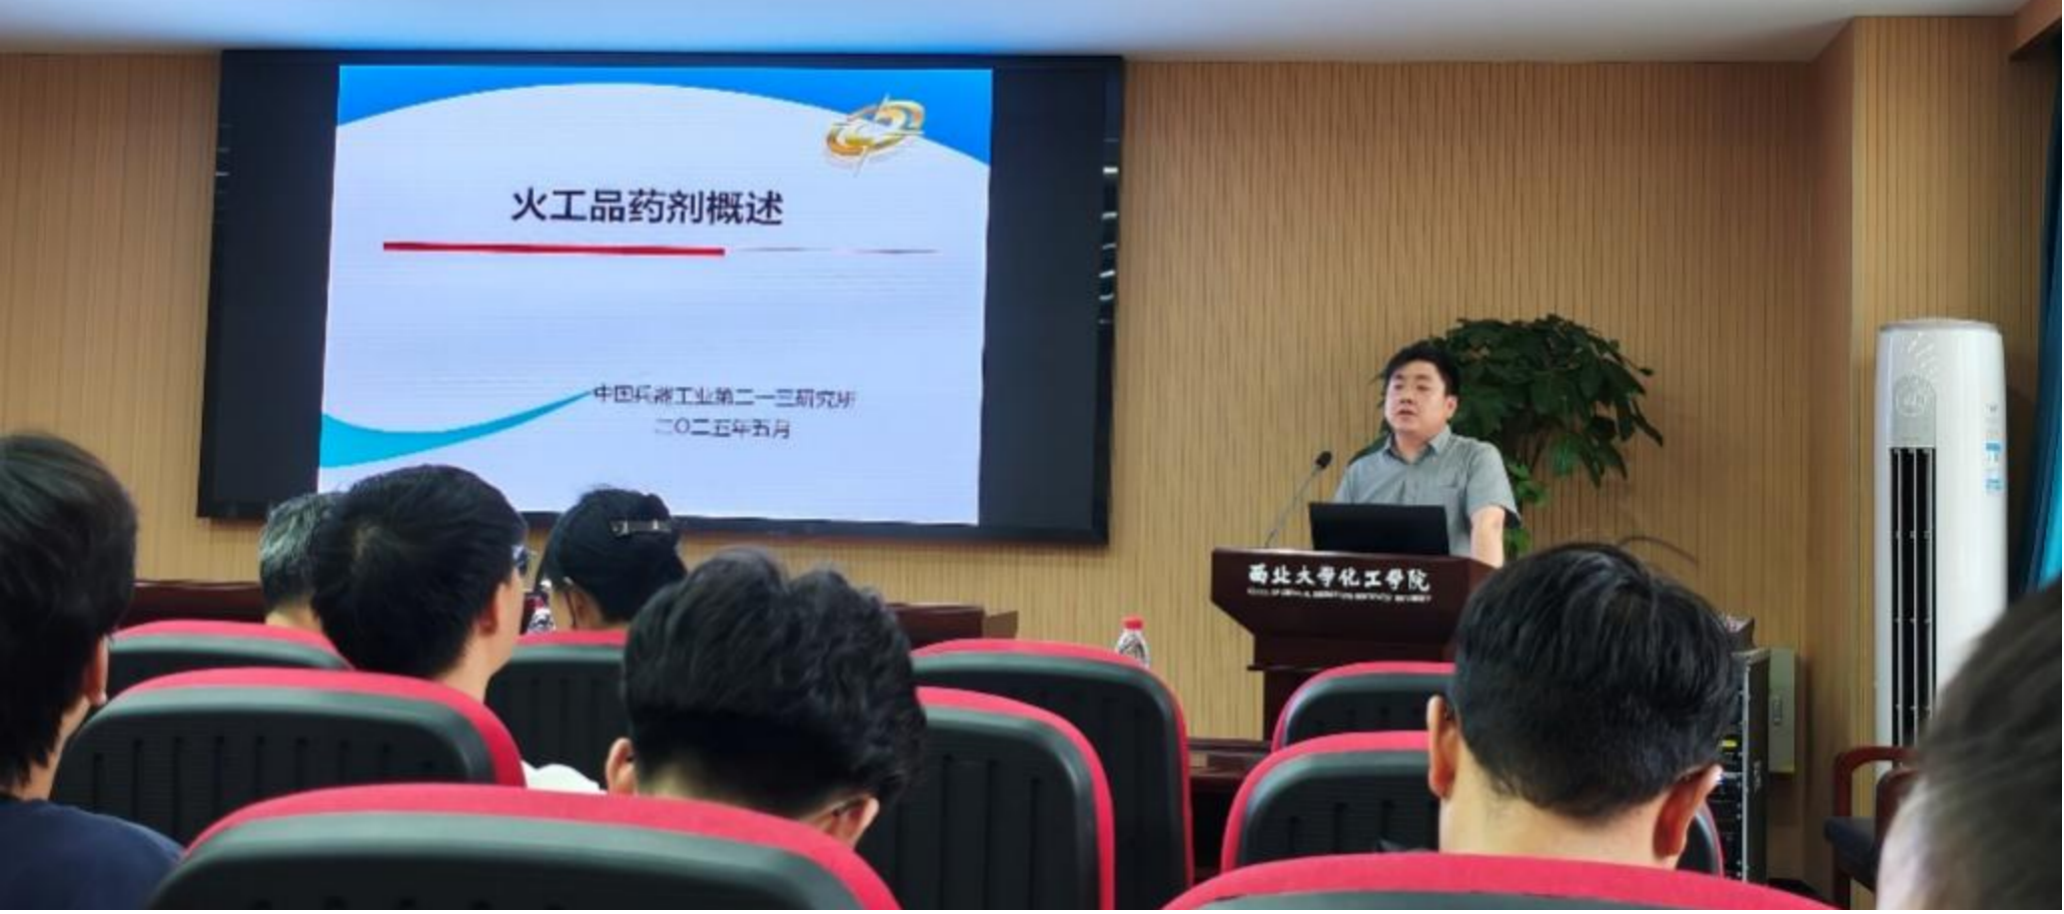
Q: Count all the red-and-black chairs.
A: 9